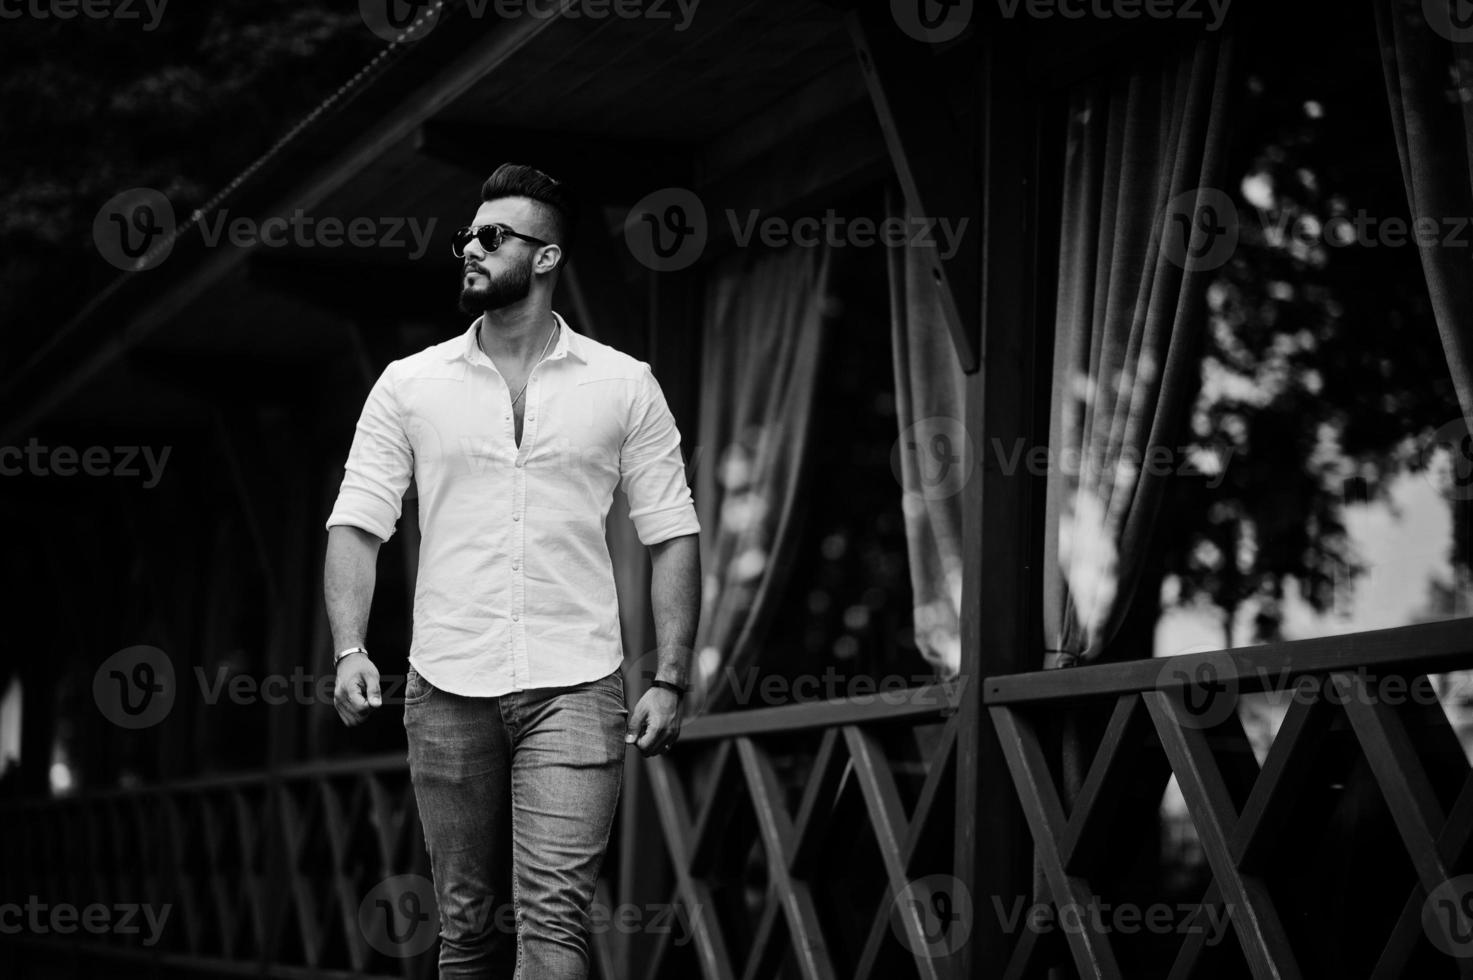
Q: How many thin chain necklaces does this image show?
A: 1